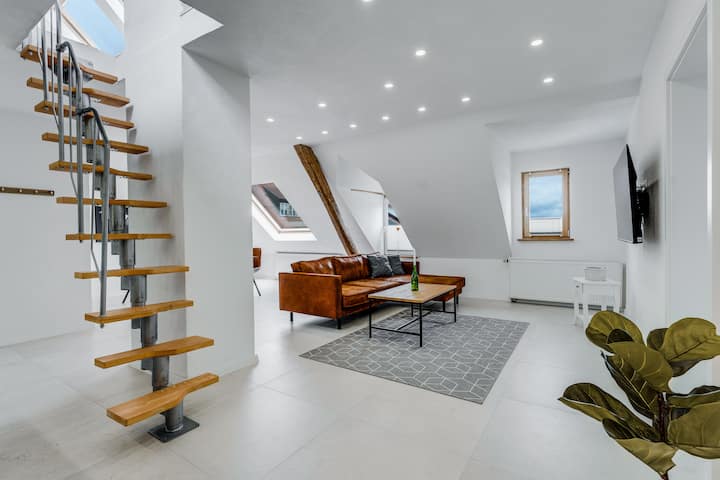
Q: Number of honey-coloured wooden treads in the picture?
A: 11